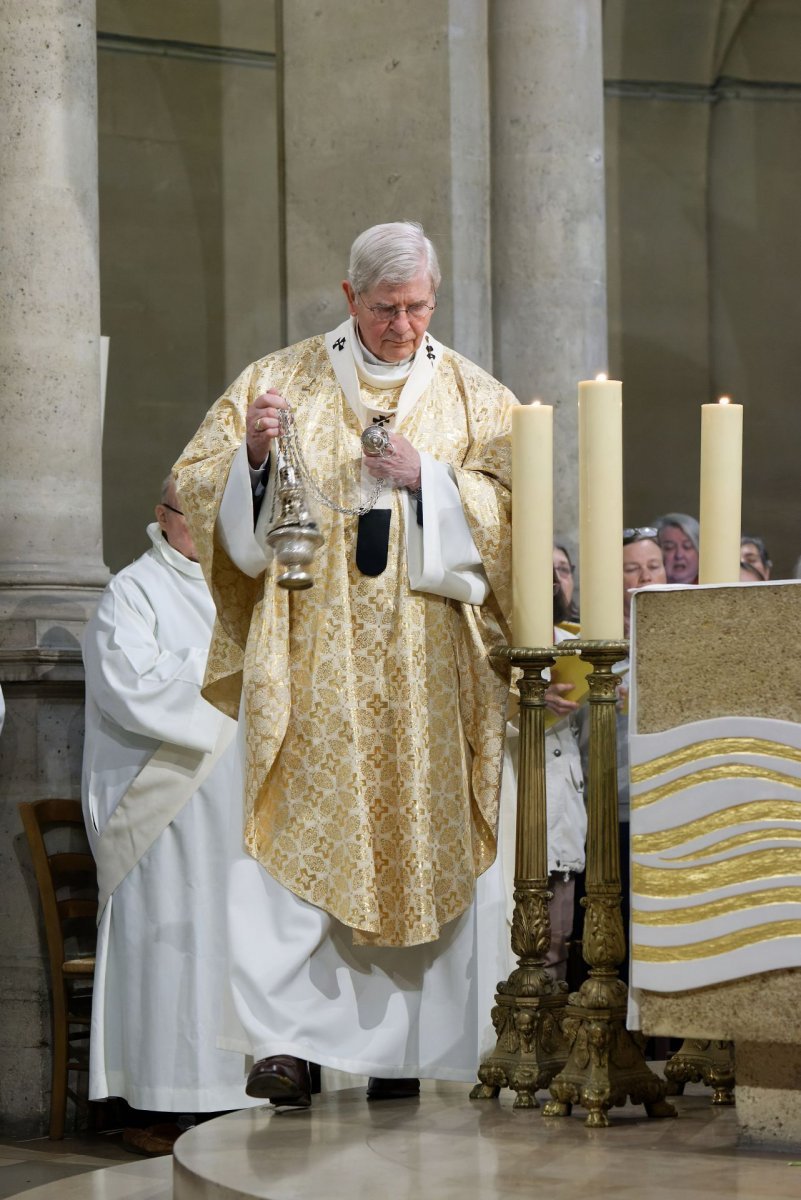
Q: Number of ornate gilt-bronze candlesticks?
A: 3